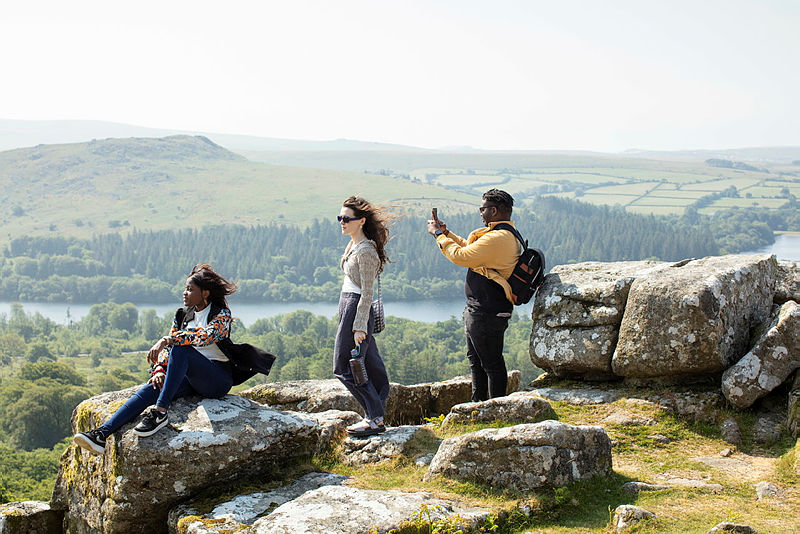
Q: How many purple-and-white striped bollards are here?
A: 0